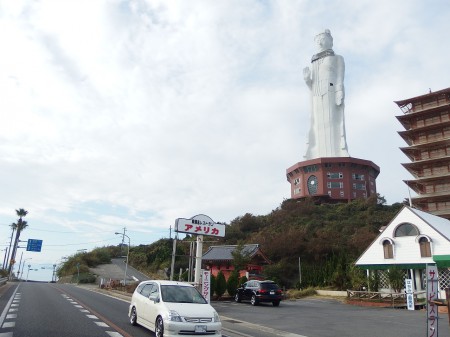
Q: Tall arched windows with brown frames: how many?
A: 2